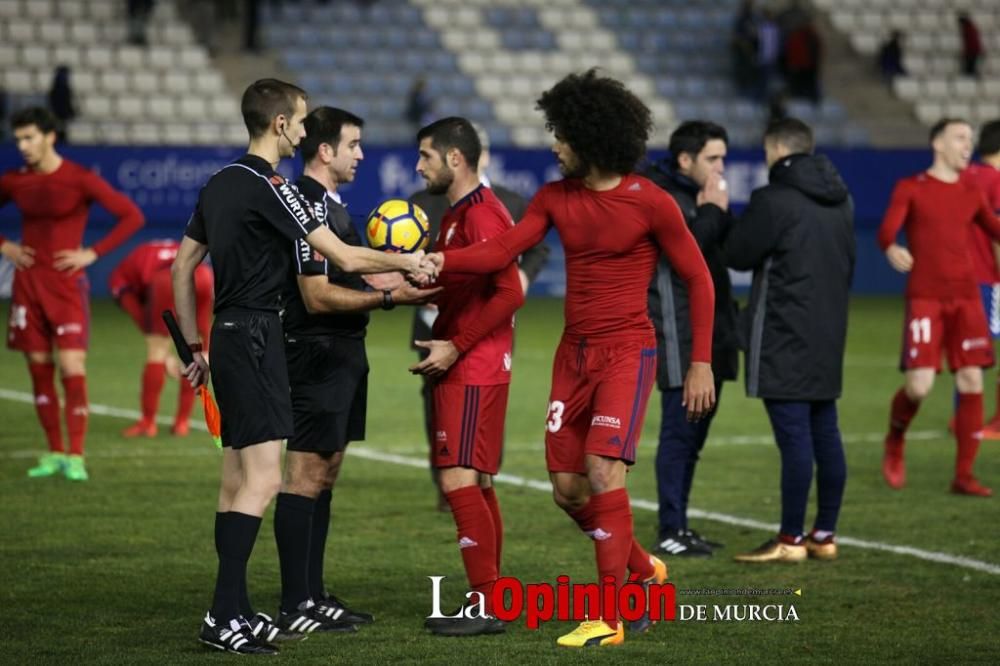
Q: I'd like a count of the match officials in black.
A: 2